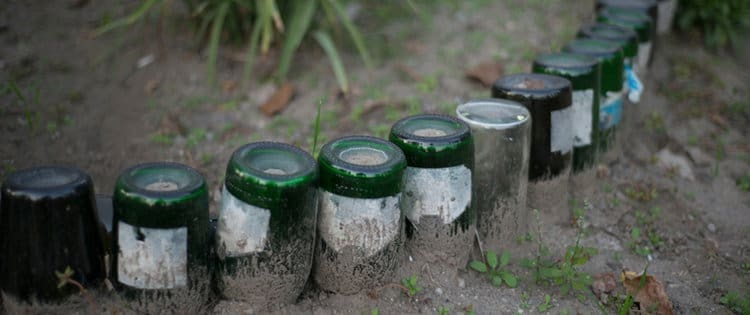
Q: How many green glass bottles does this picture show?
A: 8